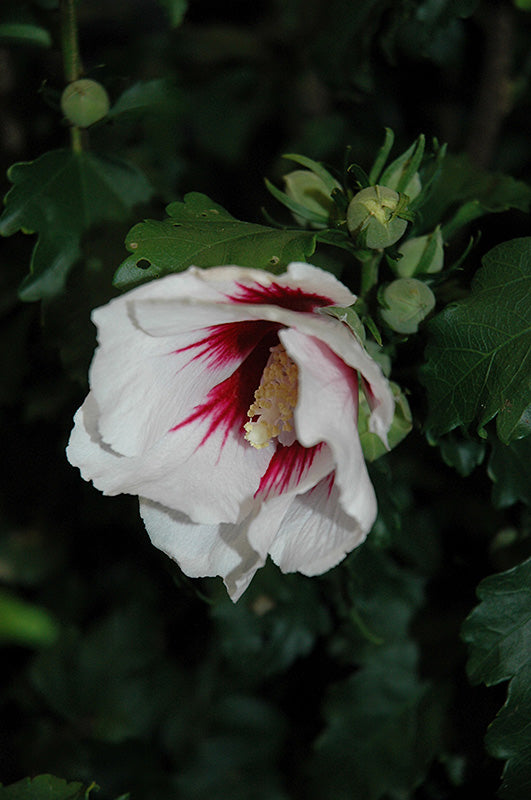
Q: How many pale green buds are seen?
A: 6